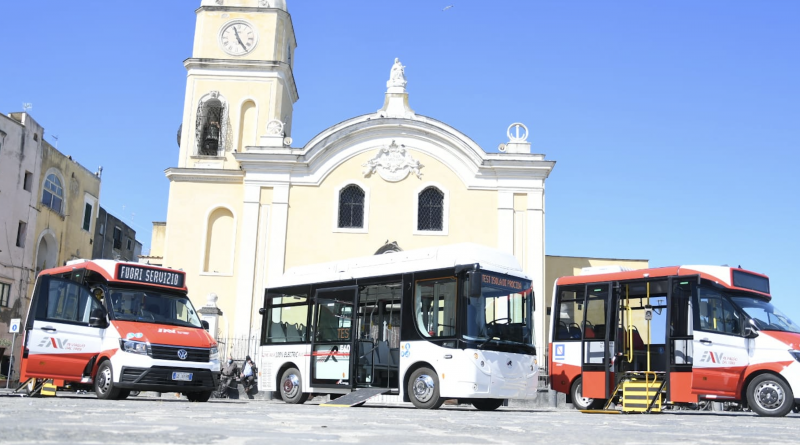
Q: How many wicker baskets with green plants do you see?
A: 0